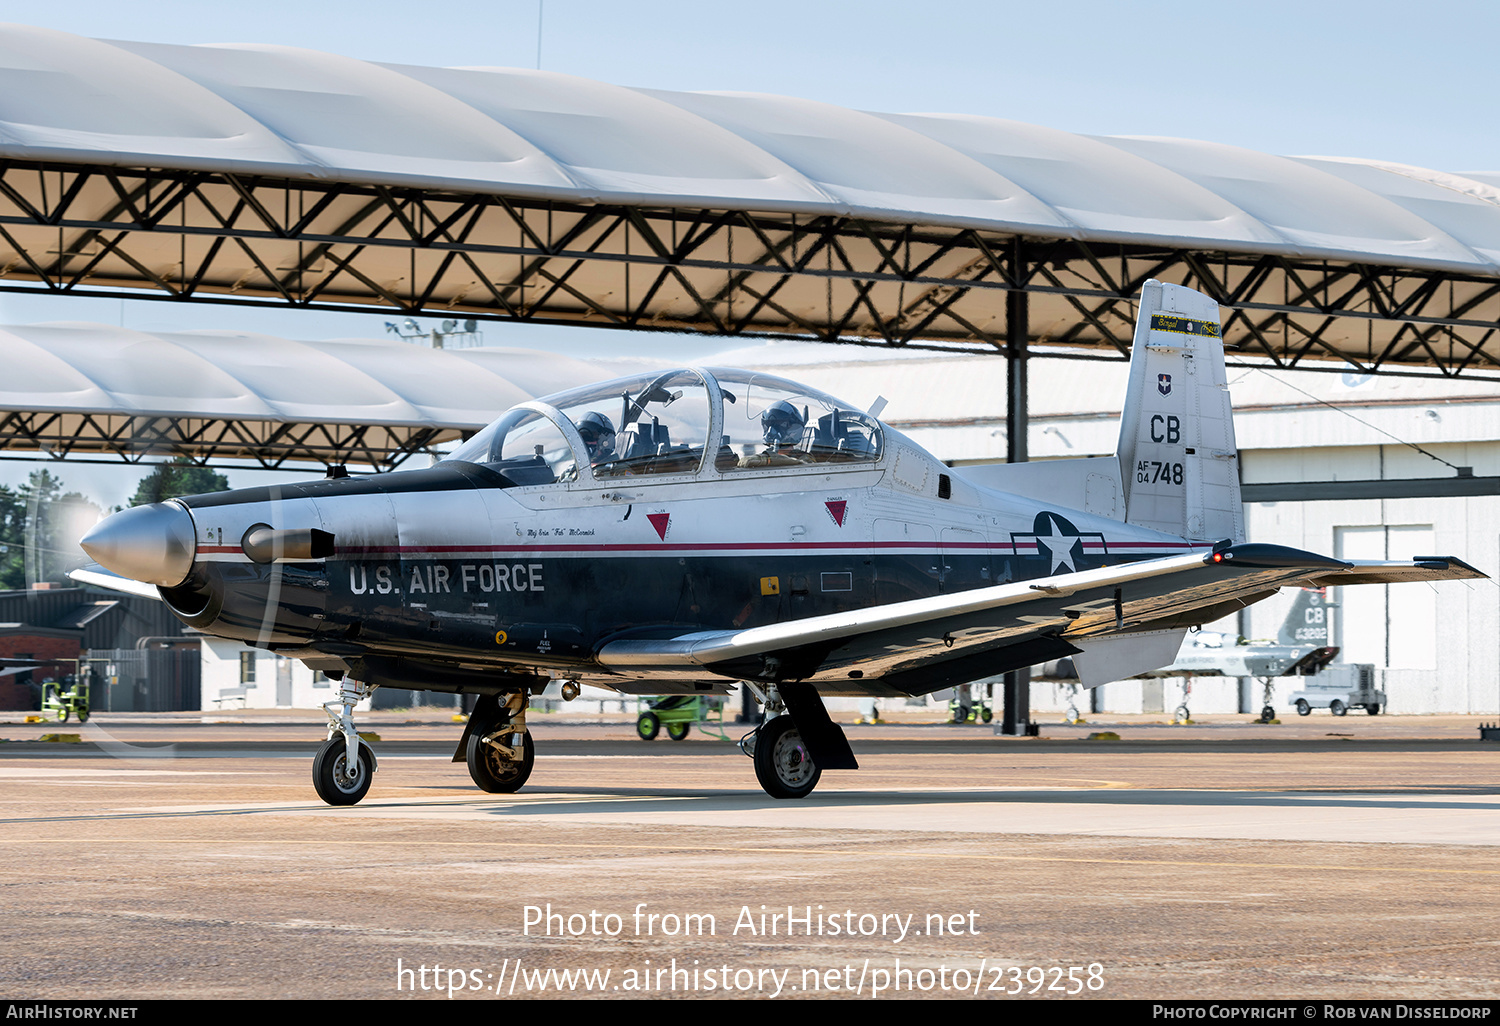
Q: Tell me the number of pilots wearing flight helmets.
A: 2